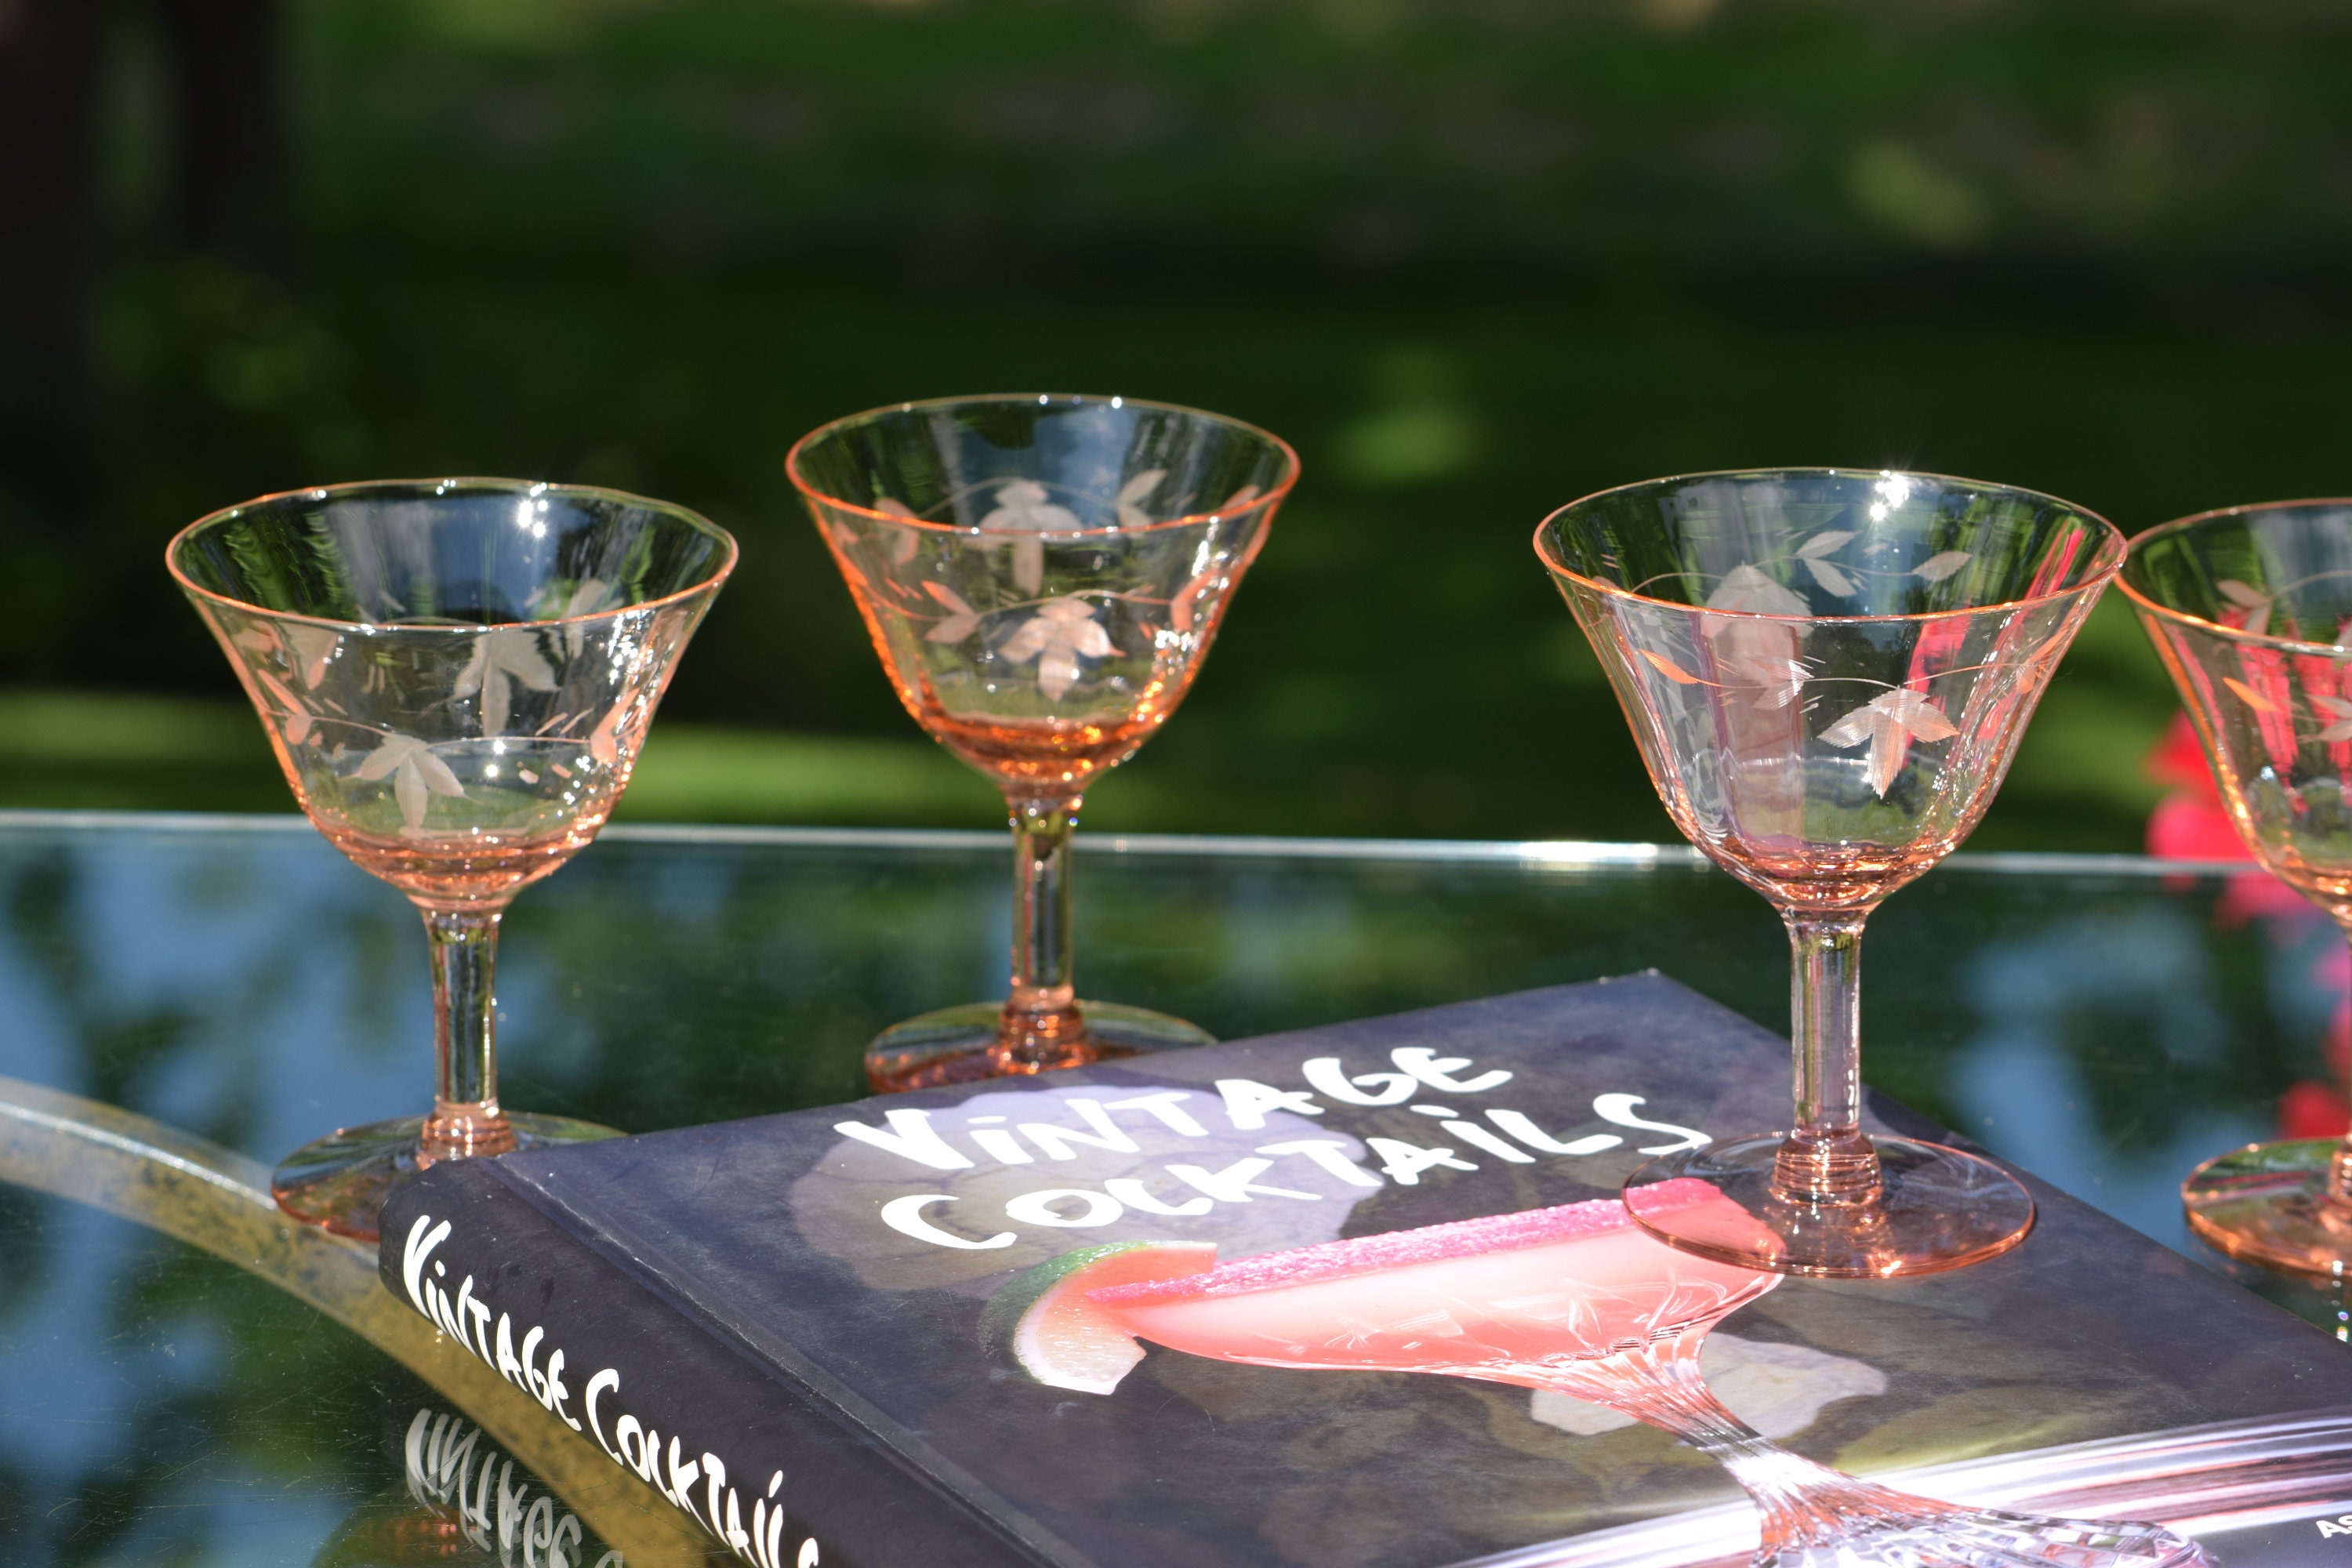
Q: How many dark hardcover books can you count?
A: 1